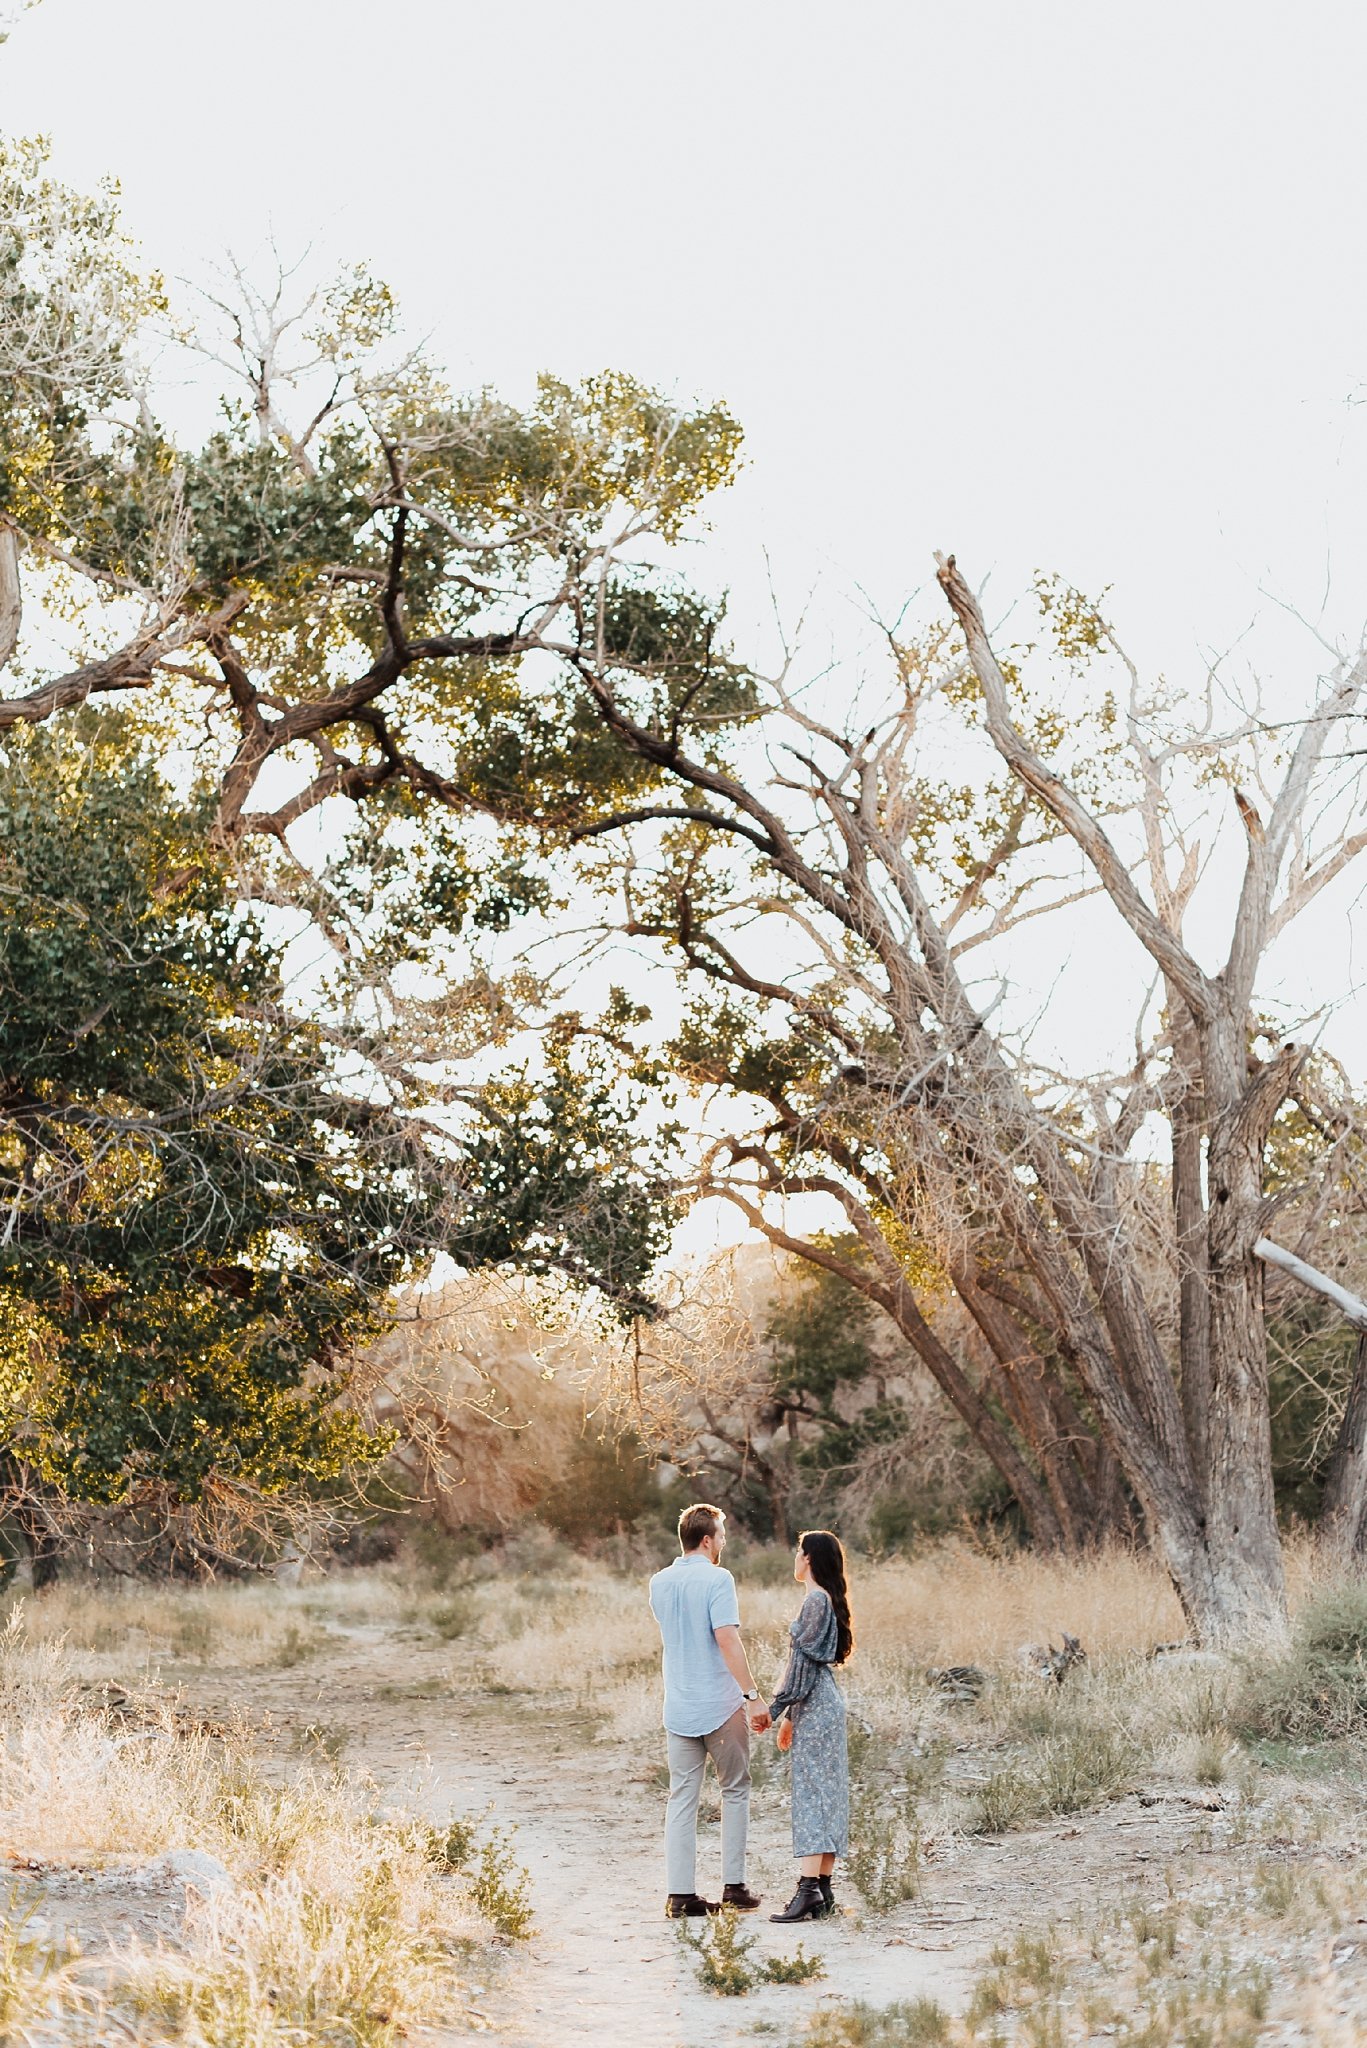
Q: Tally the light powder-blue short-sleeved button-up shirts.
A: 1